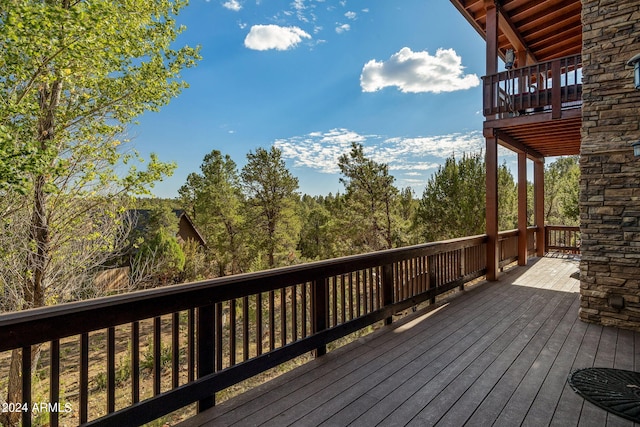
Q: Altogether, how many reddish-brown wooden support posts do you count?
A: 3